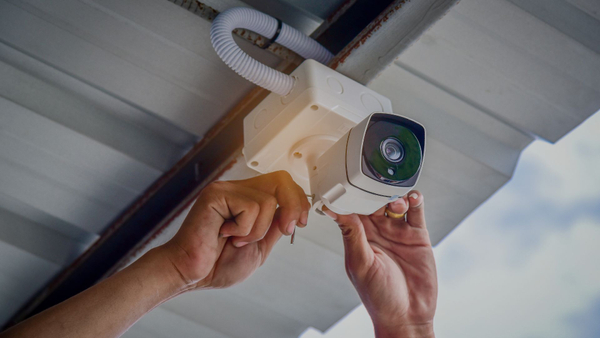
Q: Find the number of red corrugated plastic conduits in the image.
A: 0